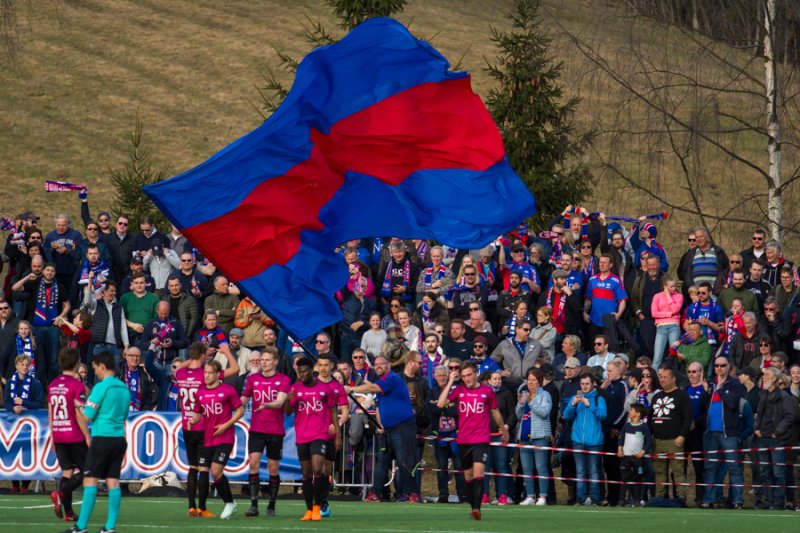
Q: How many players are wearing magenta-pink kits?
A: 7